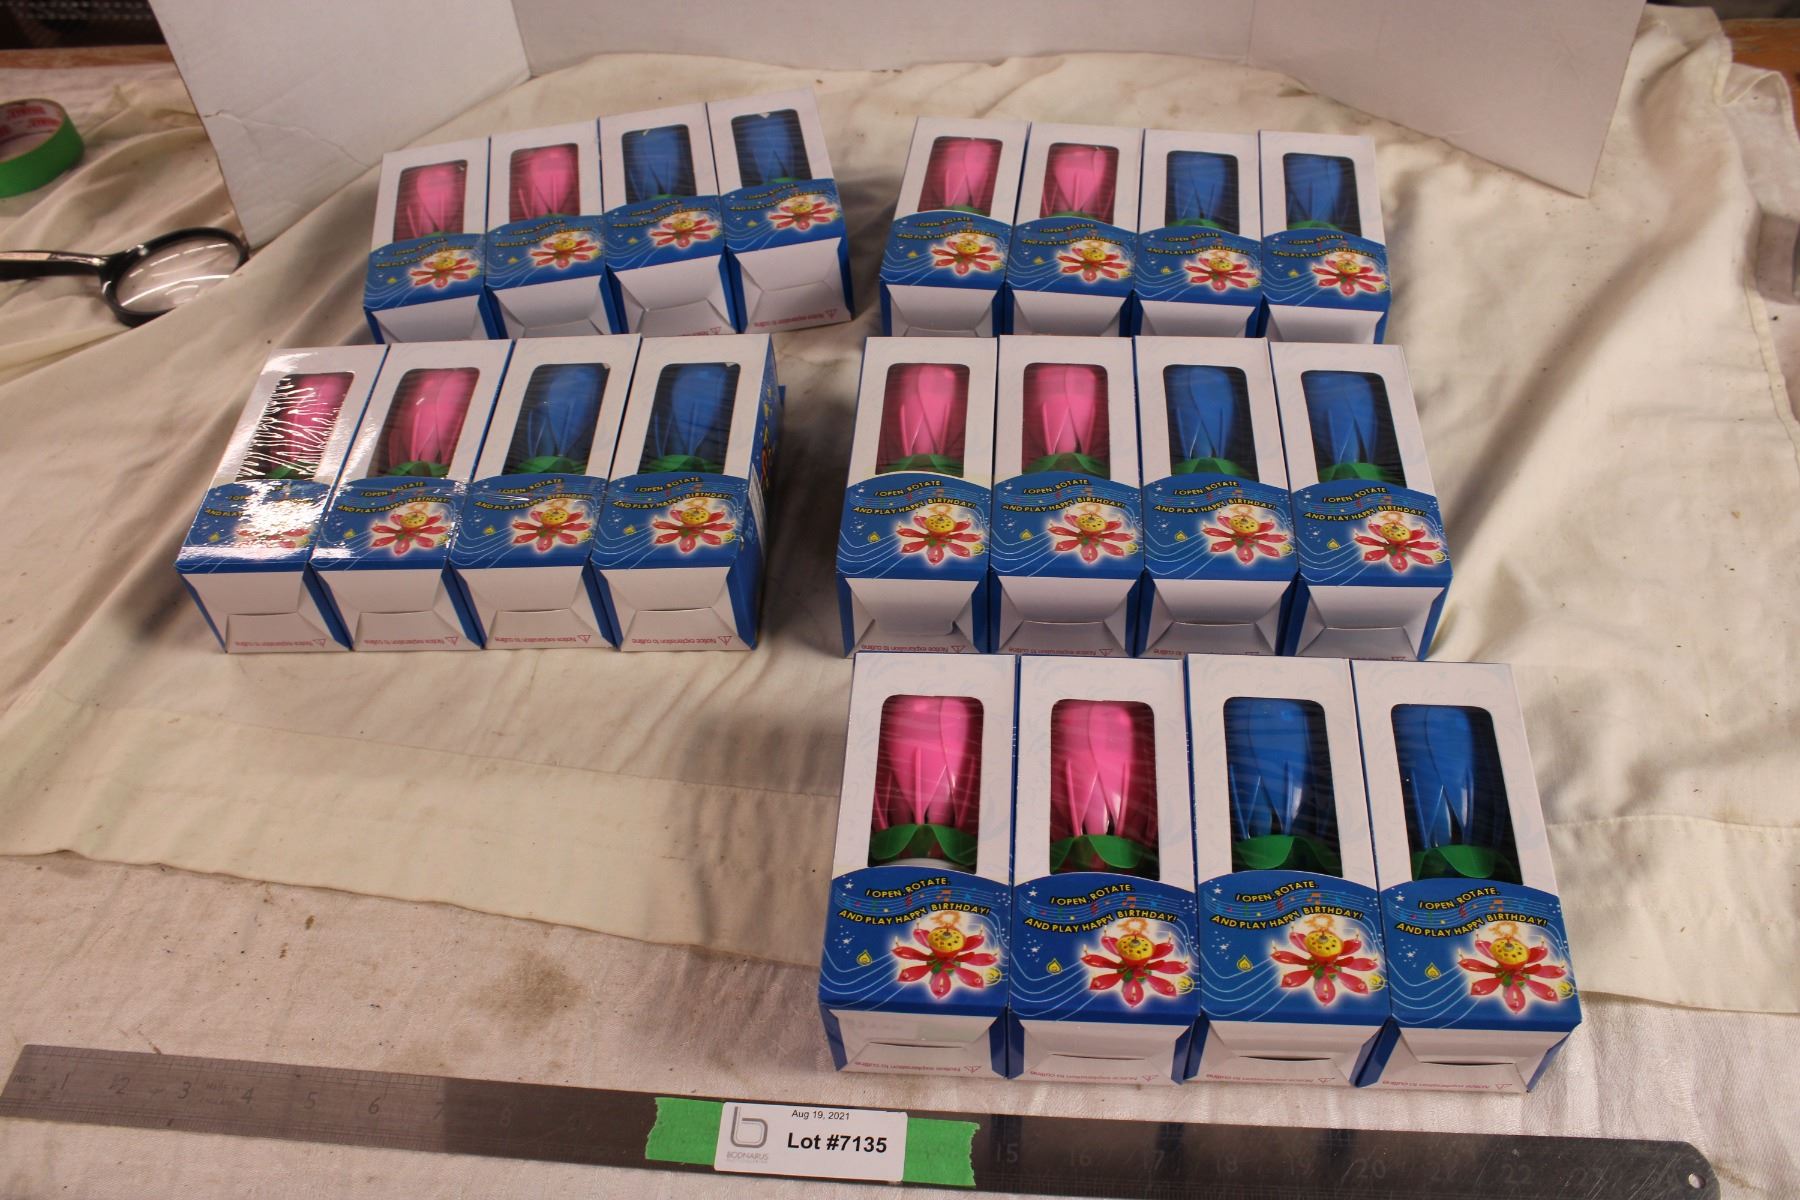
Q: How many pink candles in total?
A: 10